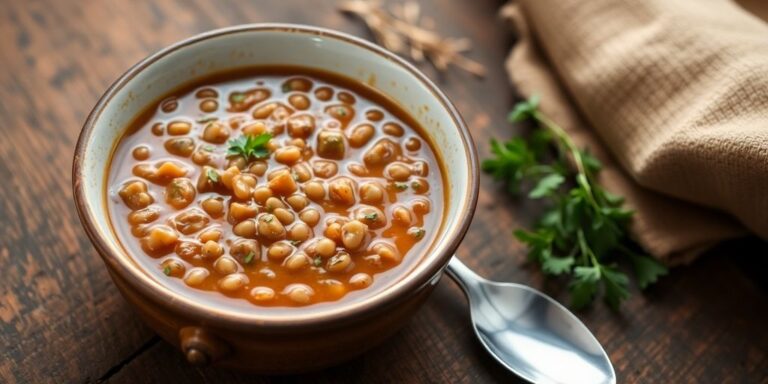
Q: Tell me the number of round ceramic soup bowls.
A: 1